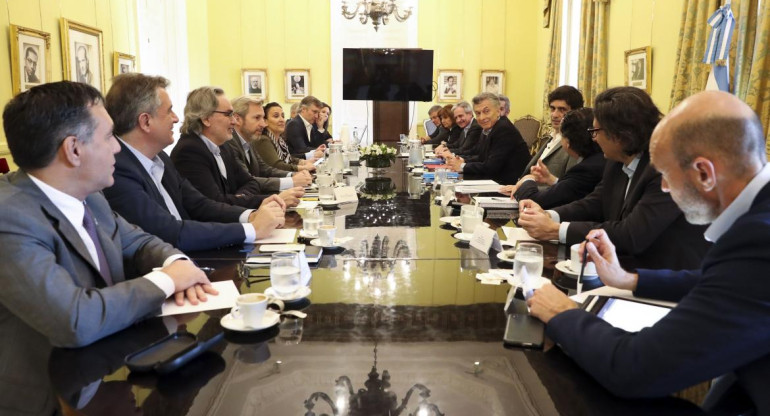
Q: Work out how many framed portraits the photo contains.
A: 8